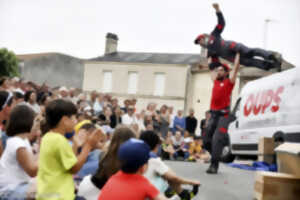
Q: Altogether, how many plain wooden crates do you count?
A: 3